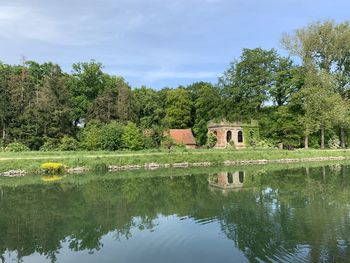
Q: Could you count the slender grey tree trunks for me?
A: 3